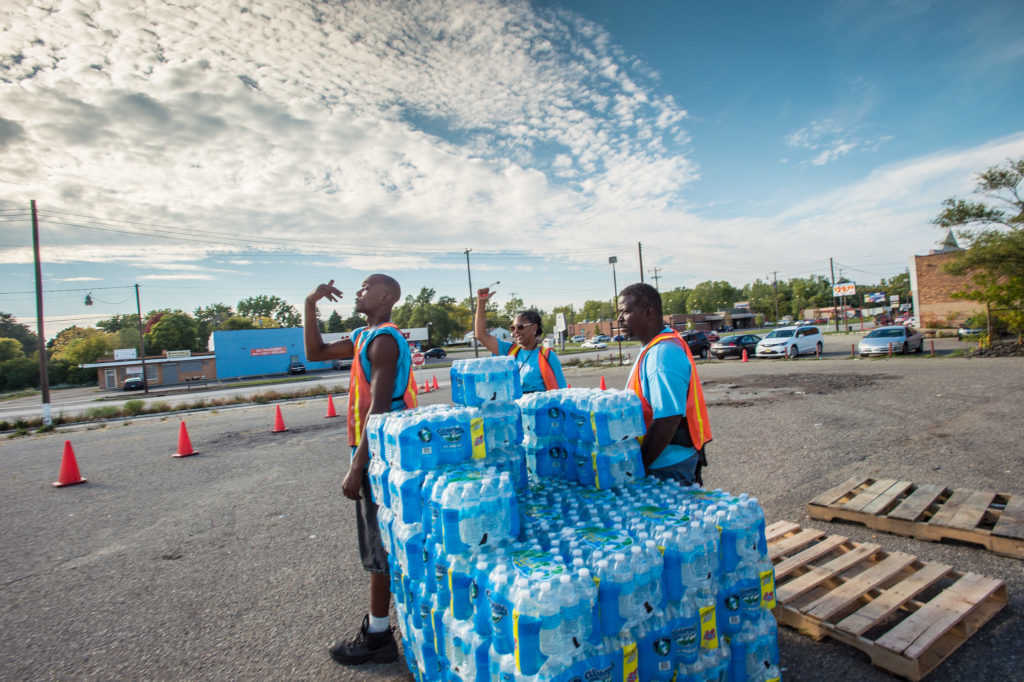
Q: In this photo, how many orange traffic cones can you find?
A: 9